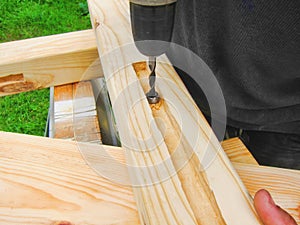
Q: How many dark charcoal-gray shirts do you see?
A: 1